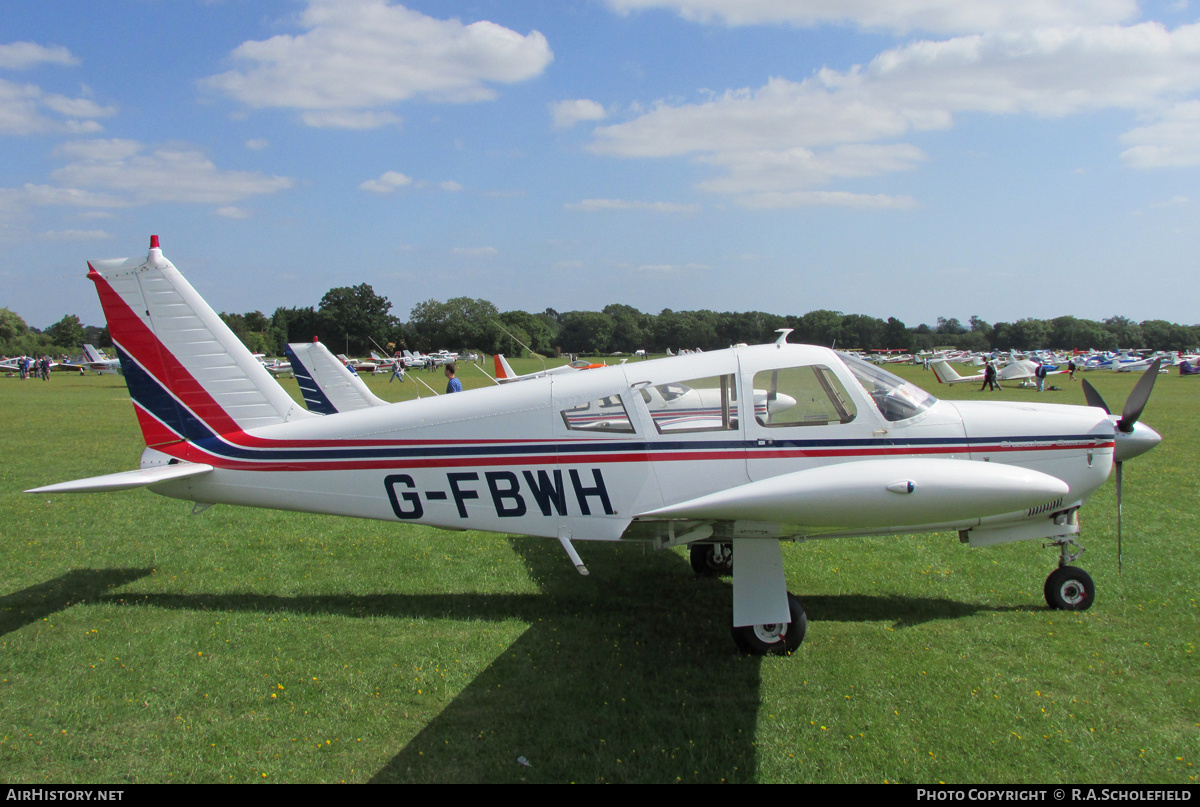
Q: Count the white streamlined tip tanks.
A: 1